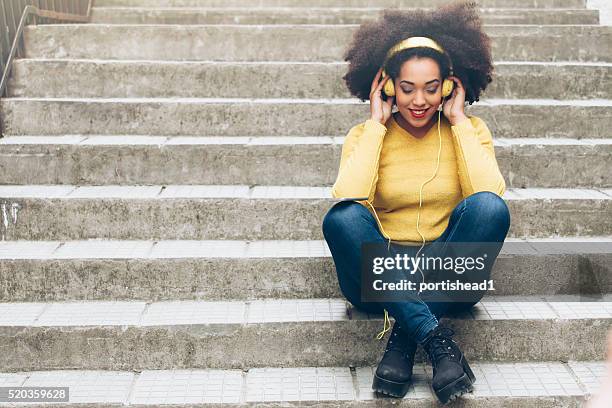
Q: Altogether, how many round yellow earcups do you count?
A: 2